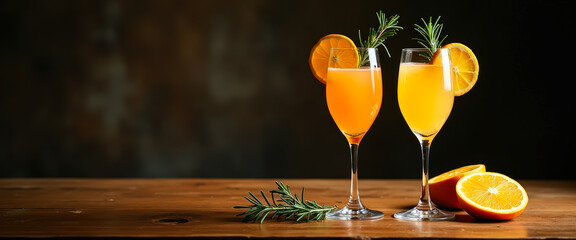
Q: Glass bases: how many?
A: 2